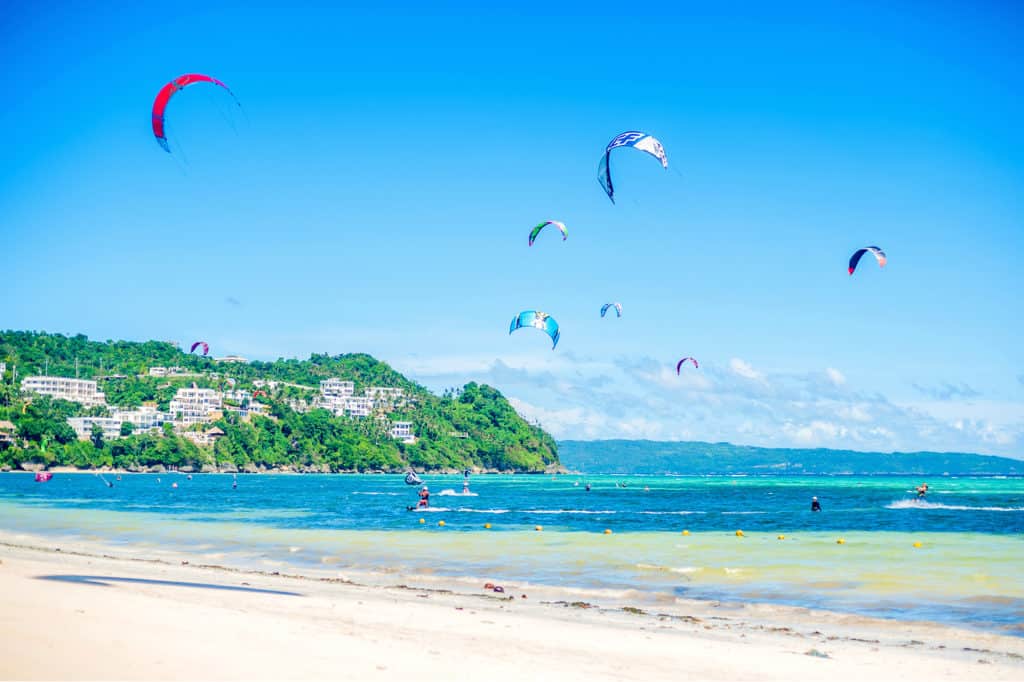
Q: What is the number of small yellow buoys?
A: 10